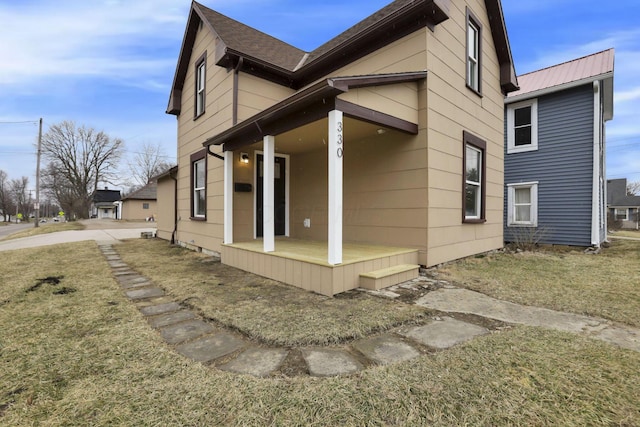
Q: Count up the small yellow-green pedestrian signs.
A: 2